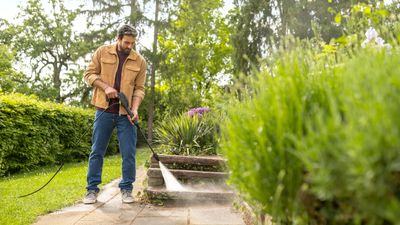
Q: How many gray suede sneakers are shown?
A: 2